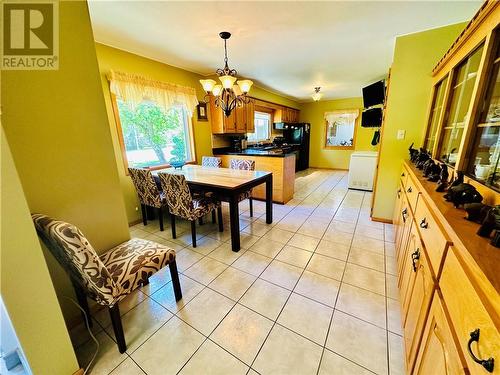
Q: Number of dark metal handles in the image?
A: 7